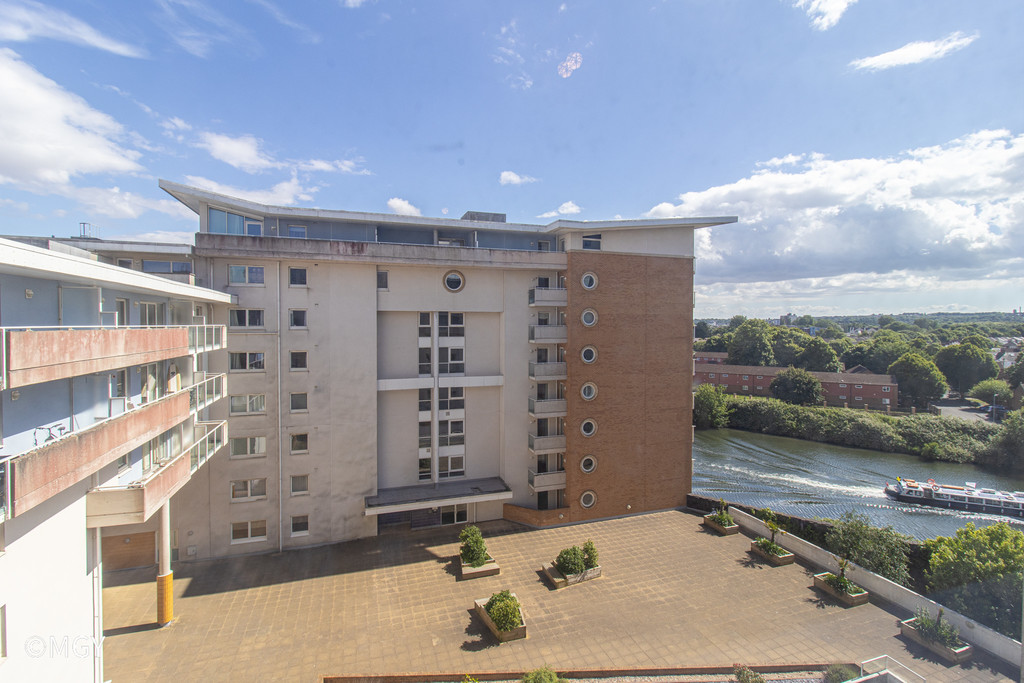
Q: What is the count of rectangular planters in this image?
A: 7